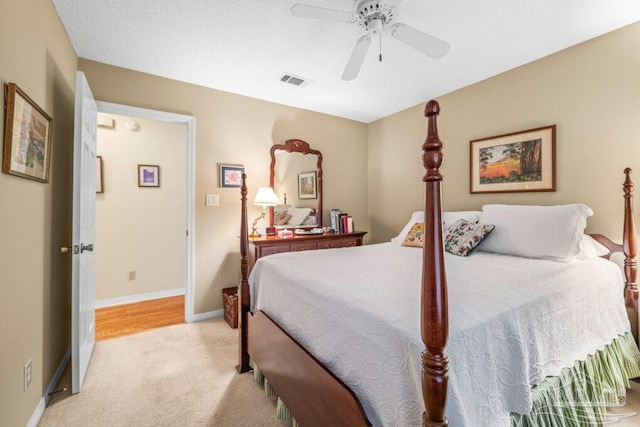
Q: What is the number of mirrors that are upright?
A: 1